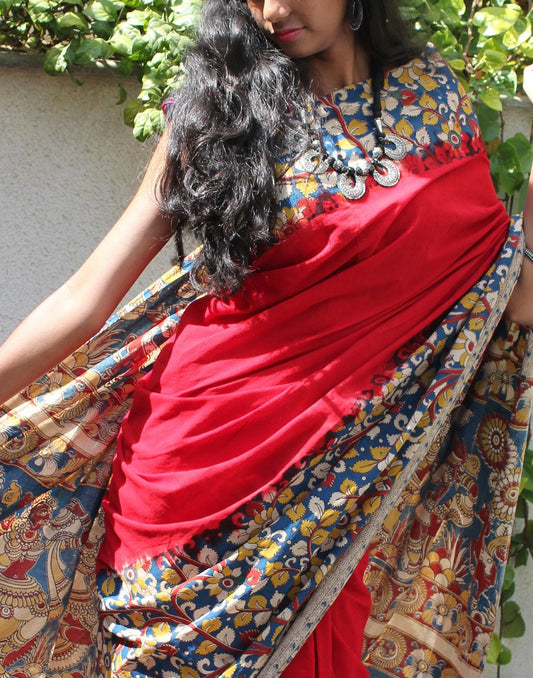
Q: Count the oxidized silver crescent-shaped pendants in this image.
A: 4